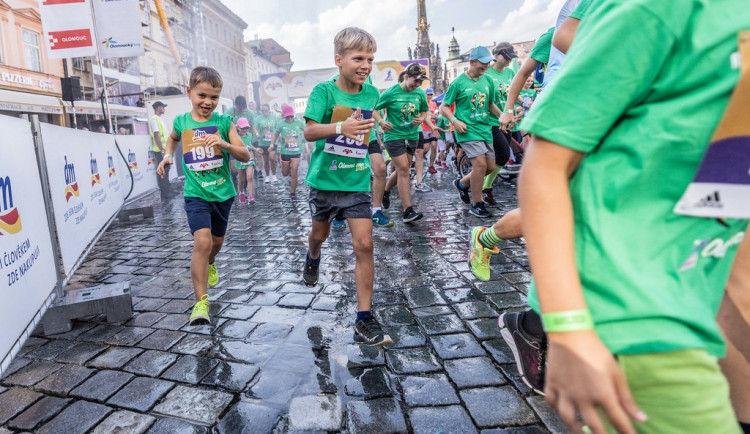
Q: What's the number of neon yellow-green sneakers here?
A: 3